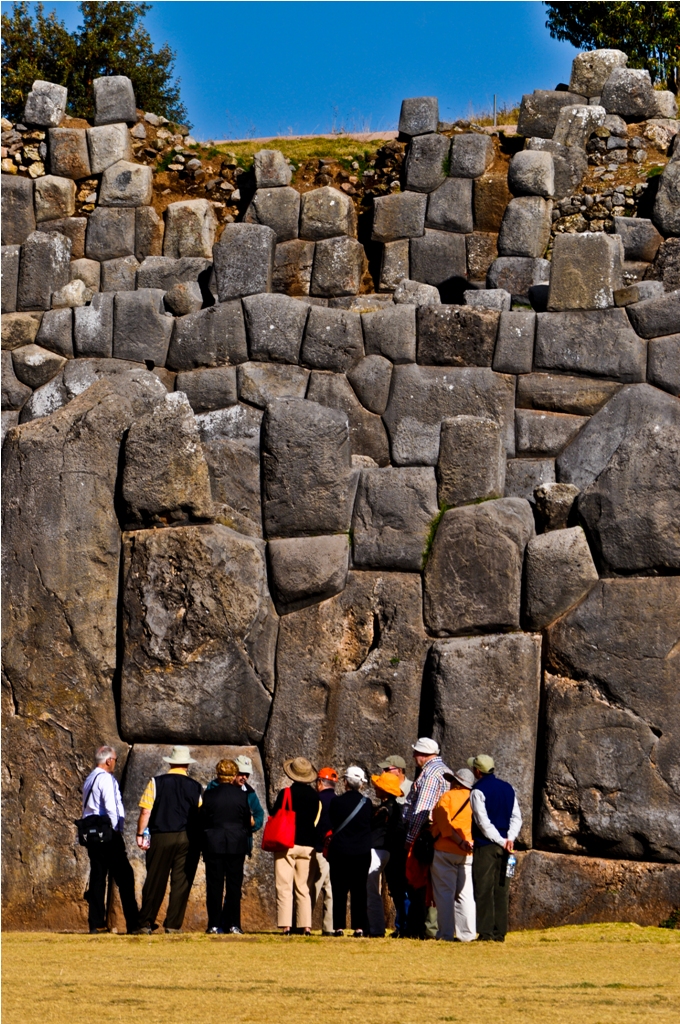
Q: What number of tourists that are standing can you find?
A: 12